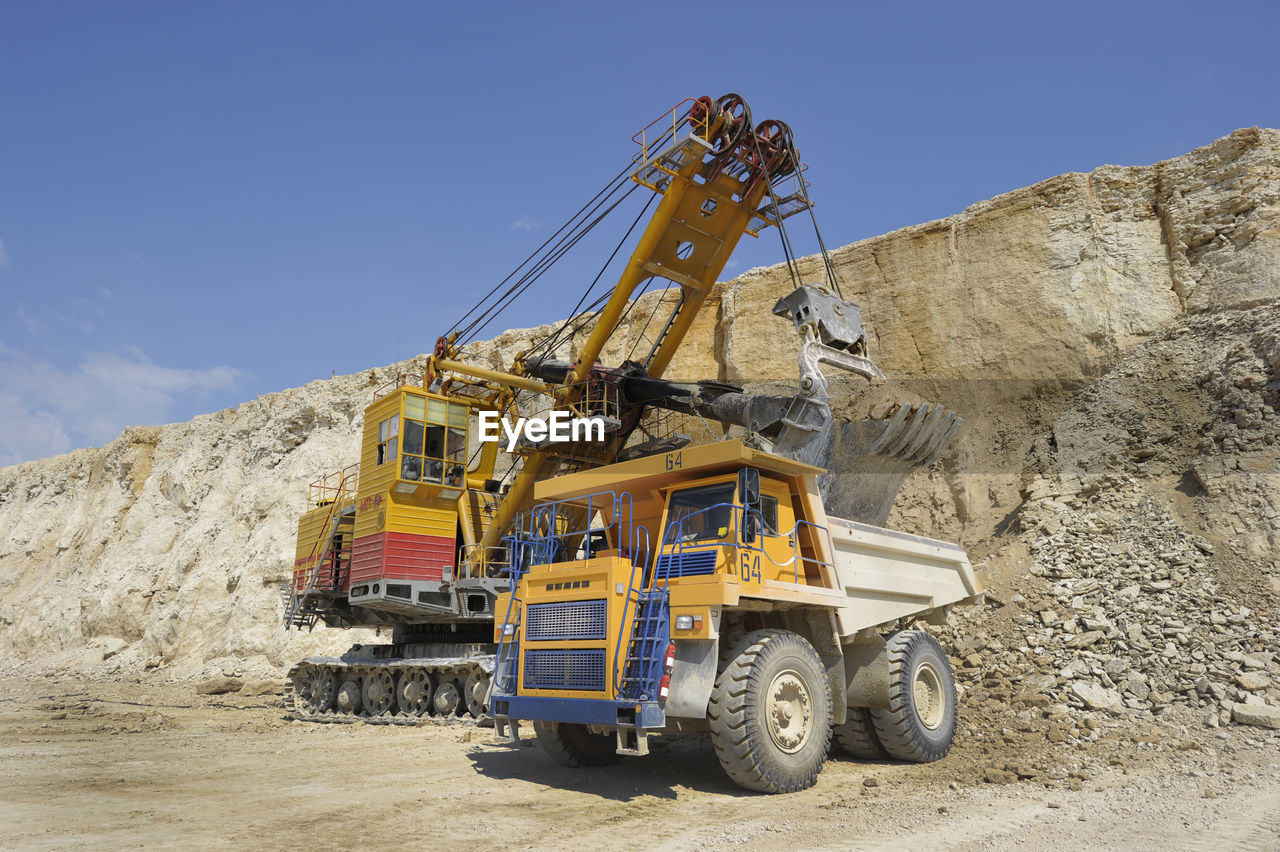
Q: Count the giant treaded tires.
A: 4